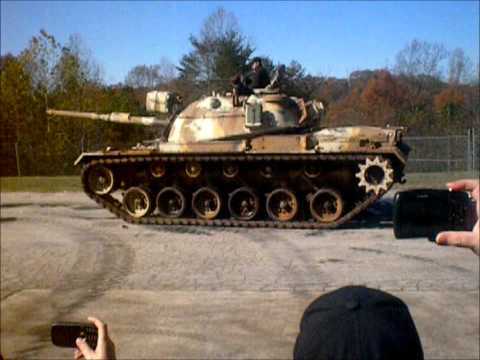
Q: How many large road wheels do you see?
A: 6